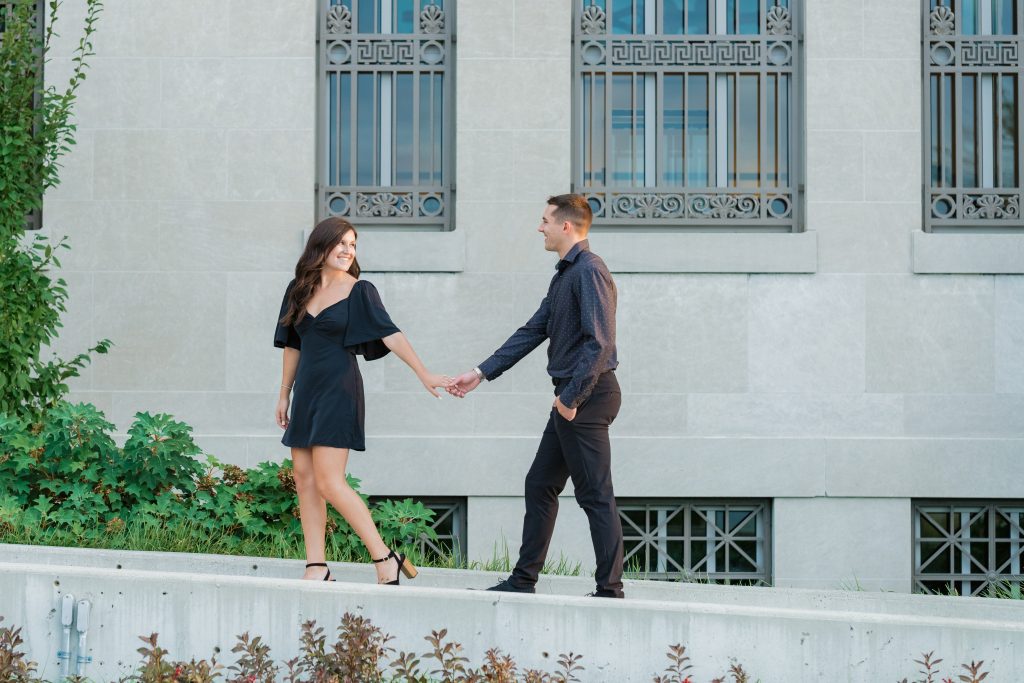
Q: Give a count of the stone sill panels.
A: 3